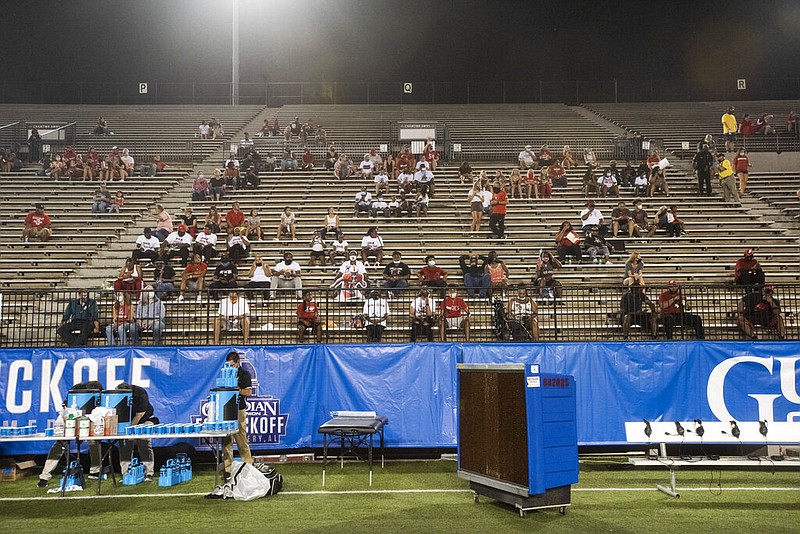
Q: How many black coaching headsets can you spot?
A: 5